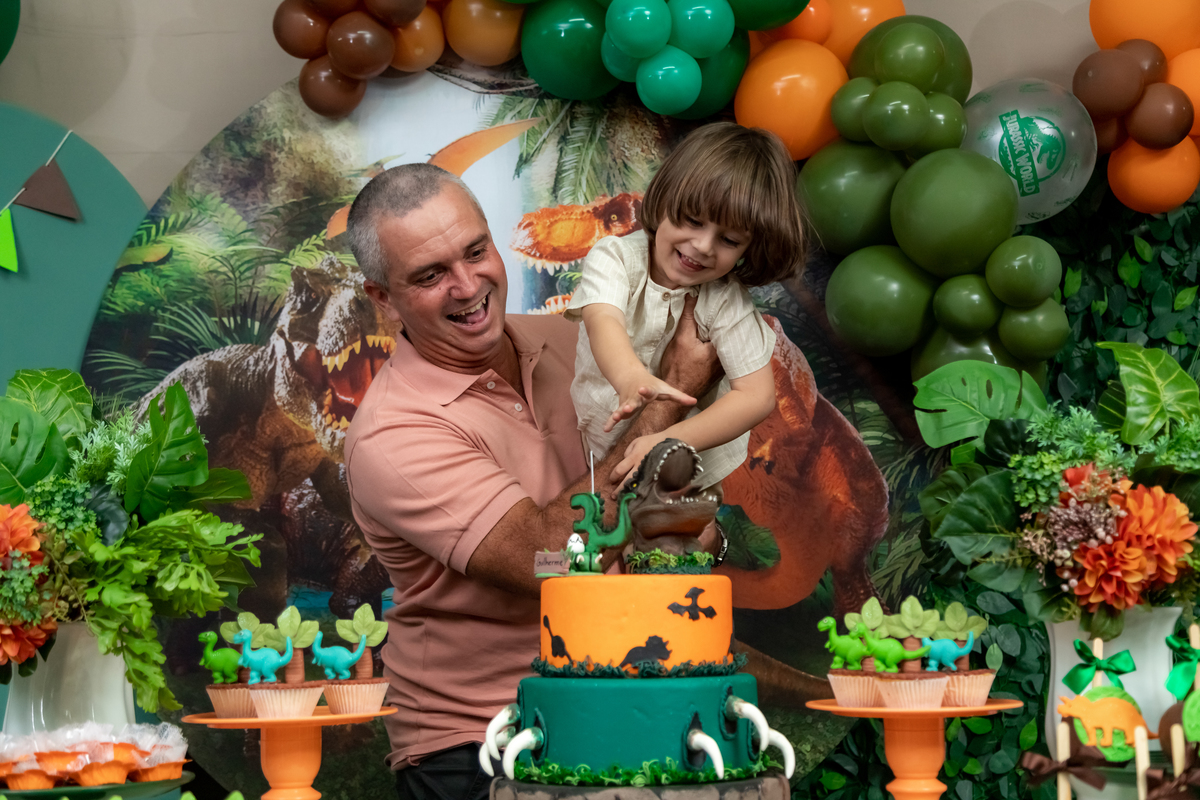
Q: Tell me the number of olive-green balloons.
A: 12